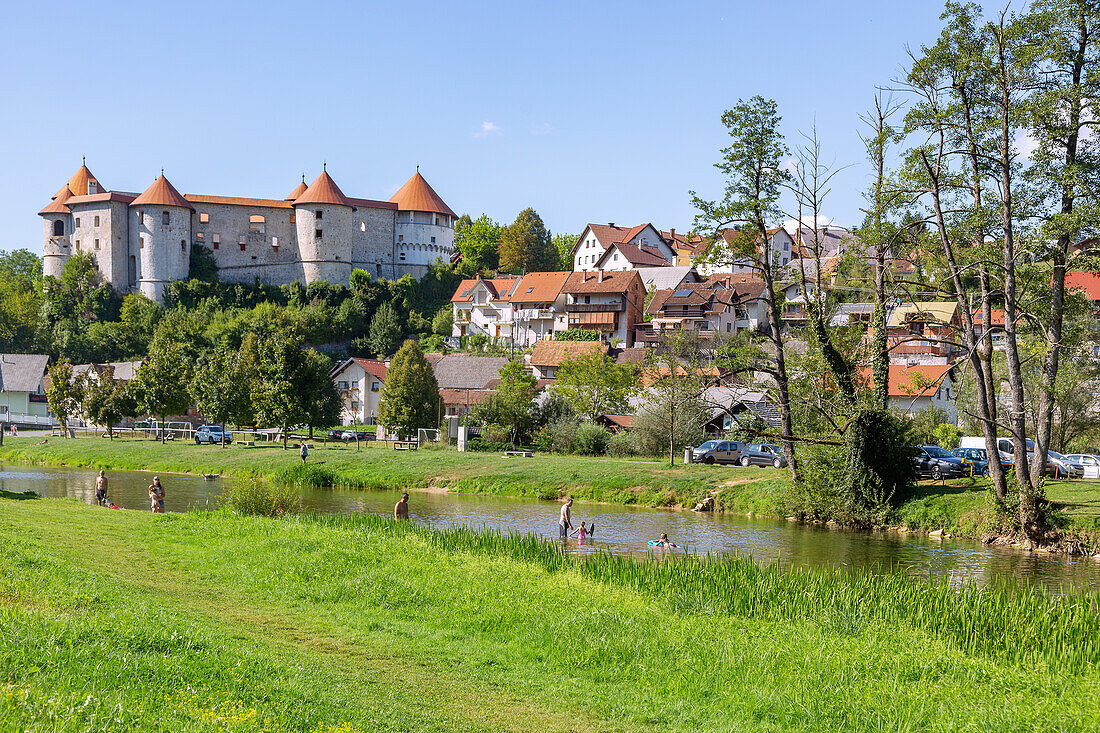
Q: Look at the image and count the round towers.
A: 6